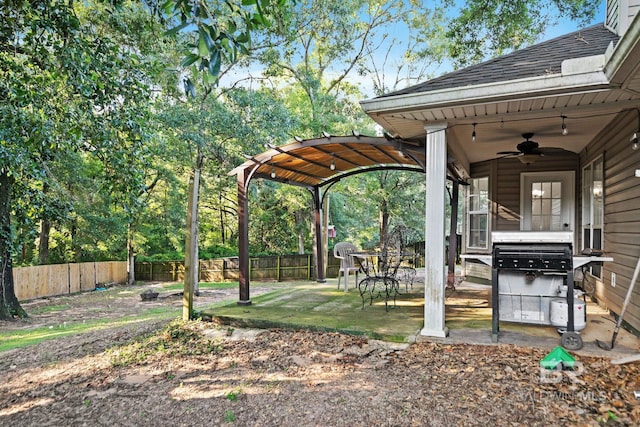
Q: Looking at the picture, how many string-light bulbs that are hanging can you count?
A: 6